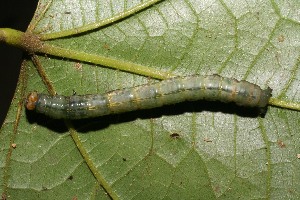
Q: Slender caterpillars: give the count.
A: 1